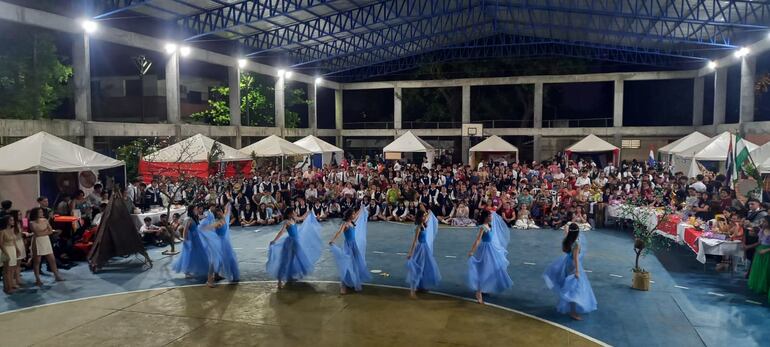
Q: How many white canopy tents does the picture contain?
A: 10